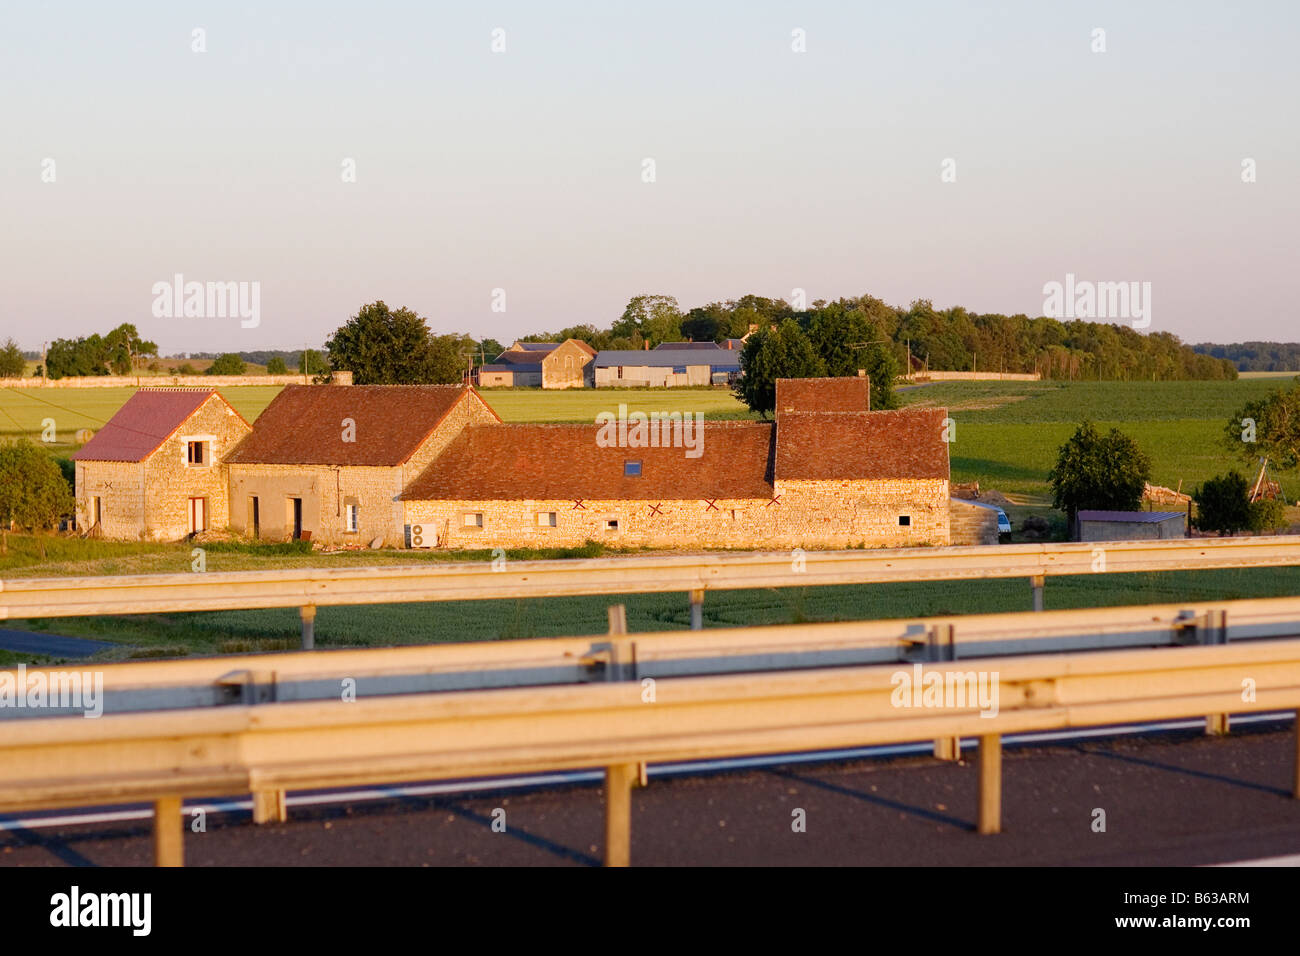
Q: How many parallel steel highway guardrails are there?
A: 3